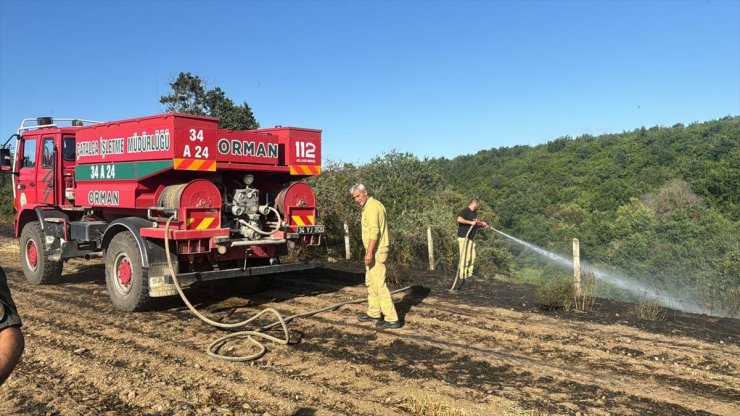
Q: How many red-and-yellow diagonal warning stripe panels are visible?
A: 4